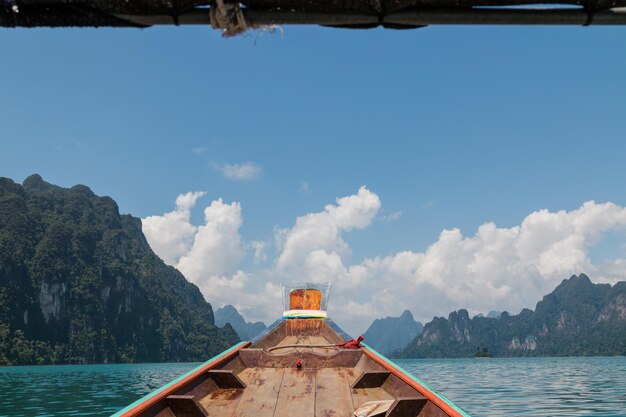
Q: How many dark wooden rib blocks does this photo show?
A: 4